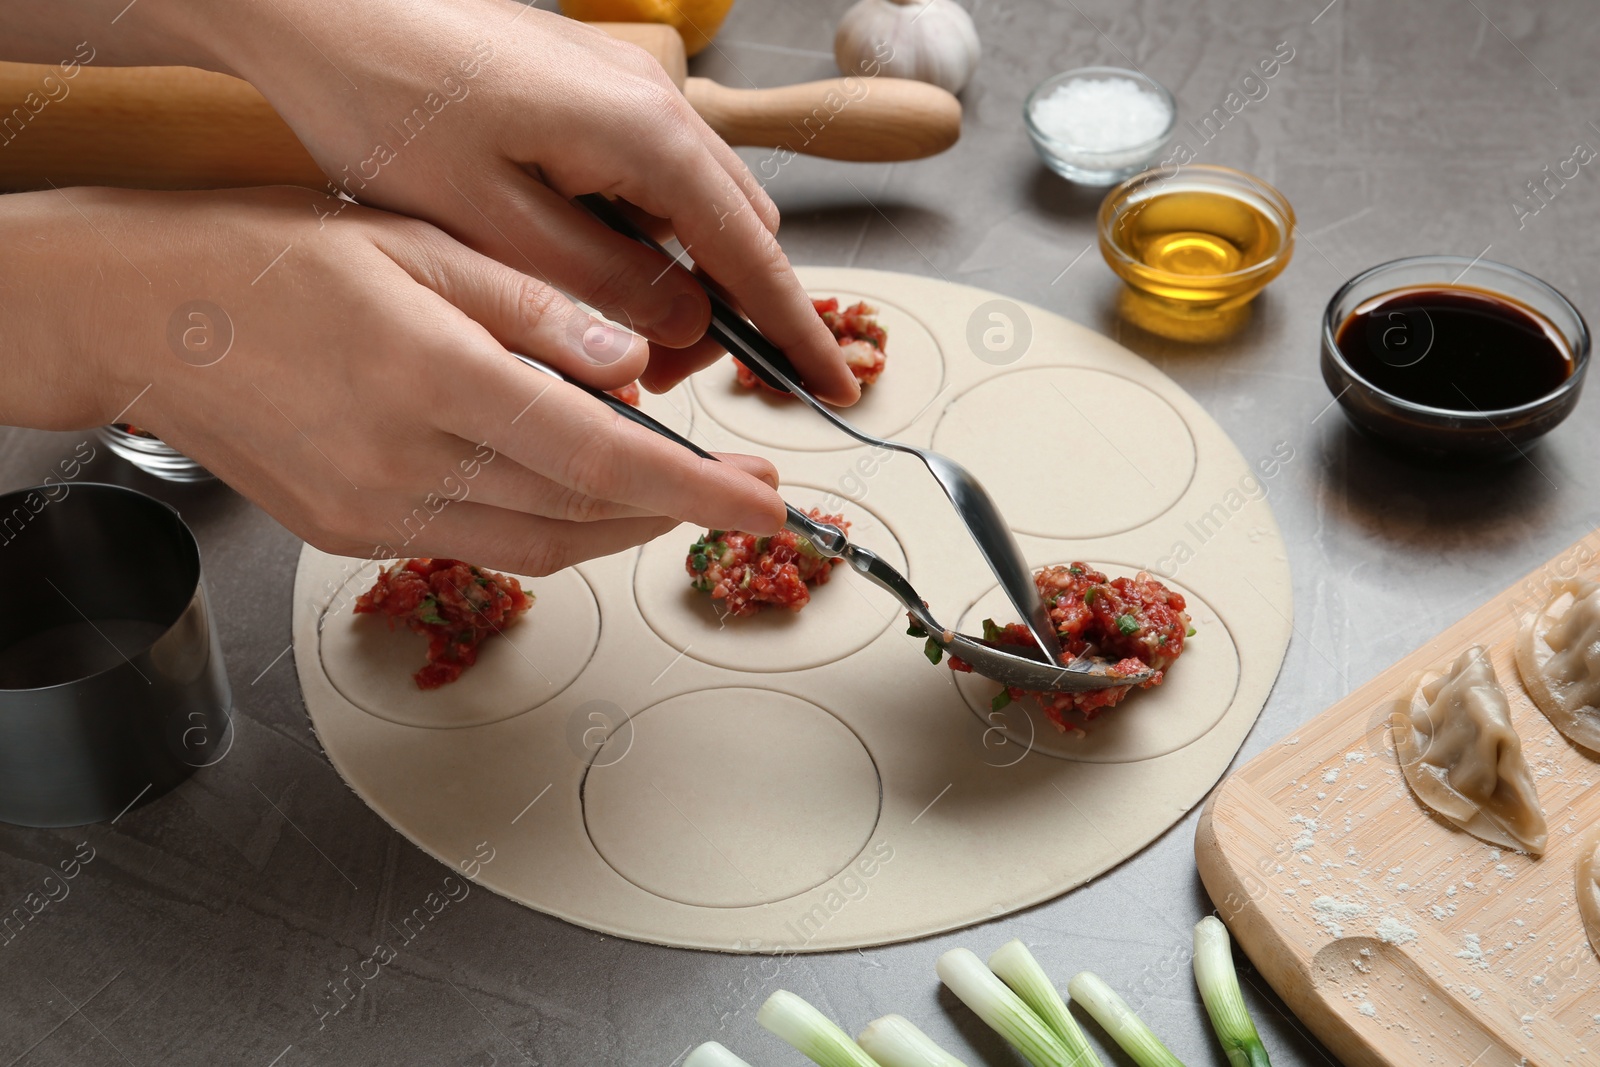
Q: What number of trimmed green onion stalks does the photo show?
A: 7